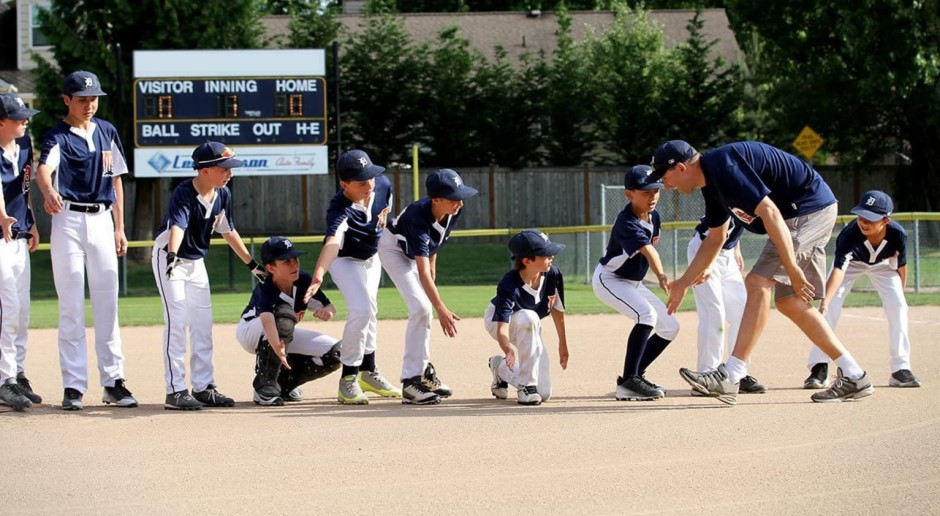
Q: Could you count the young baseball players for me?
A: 10